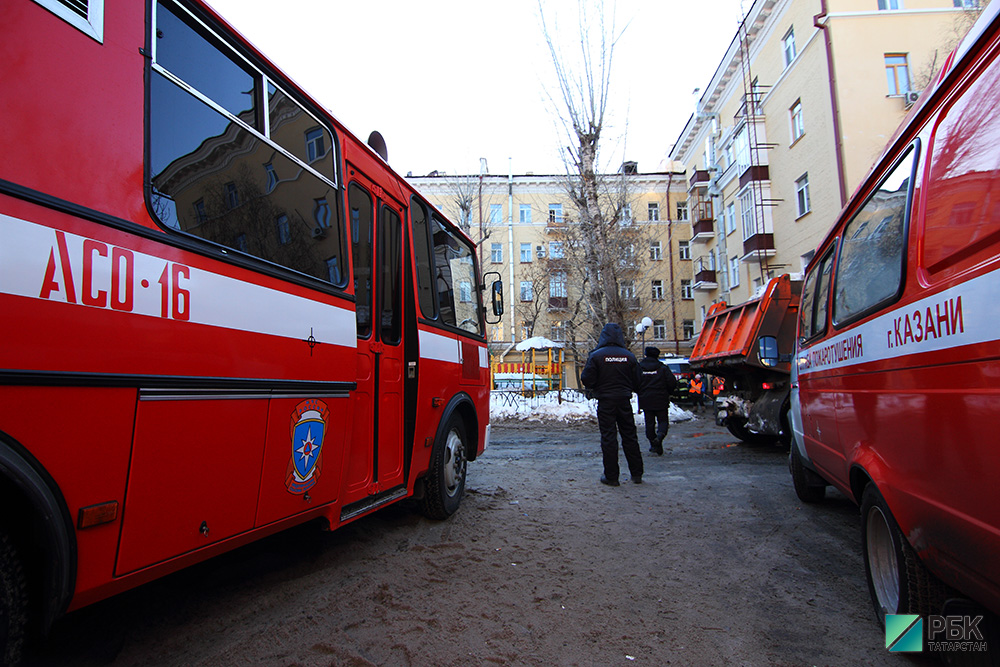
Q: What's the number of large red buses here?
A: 1